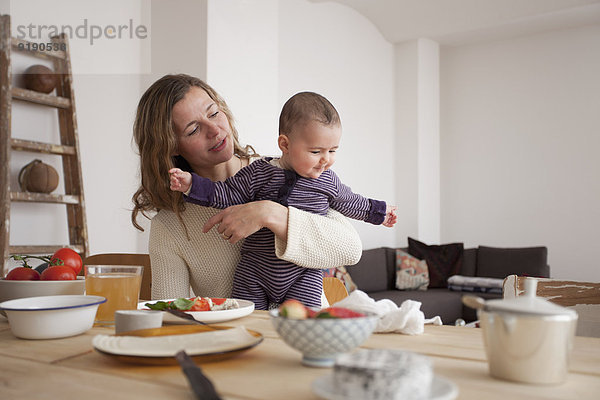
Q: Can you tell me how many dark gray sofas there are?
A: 1